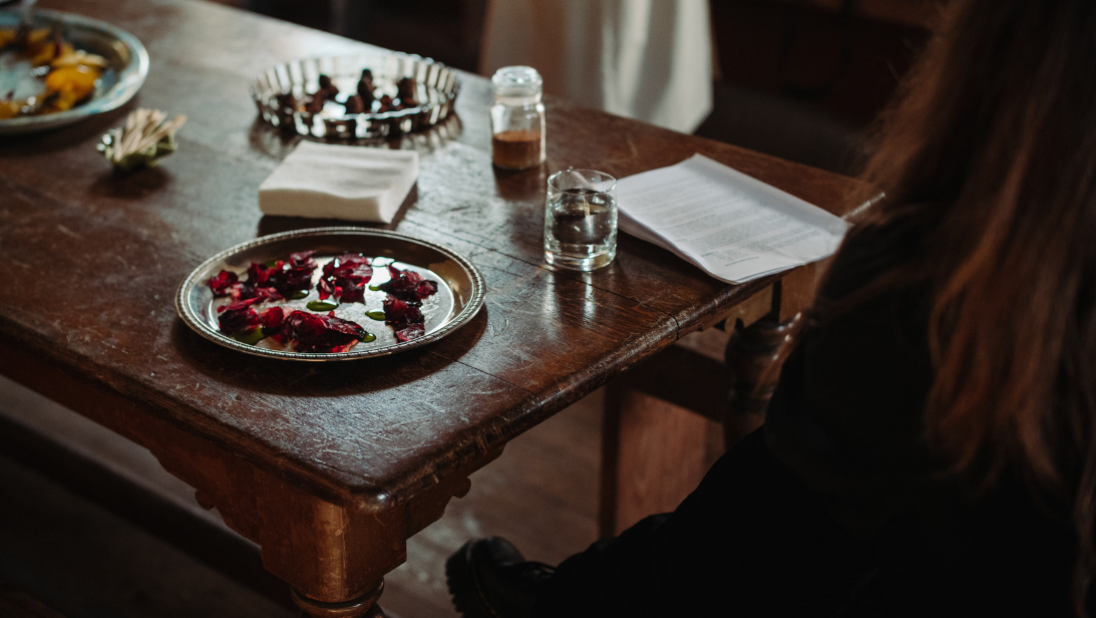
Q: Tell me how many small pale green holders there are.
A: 1